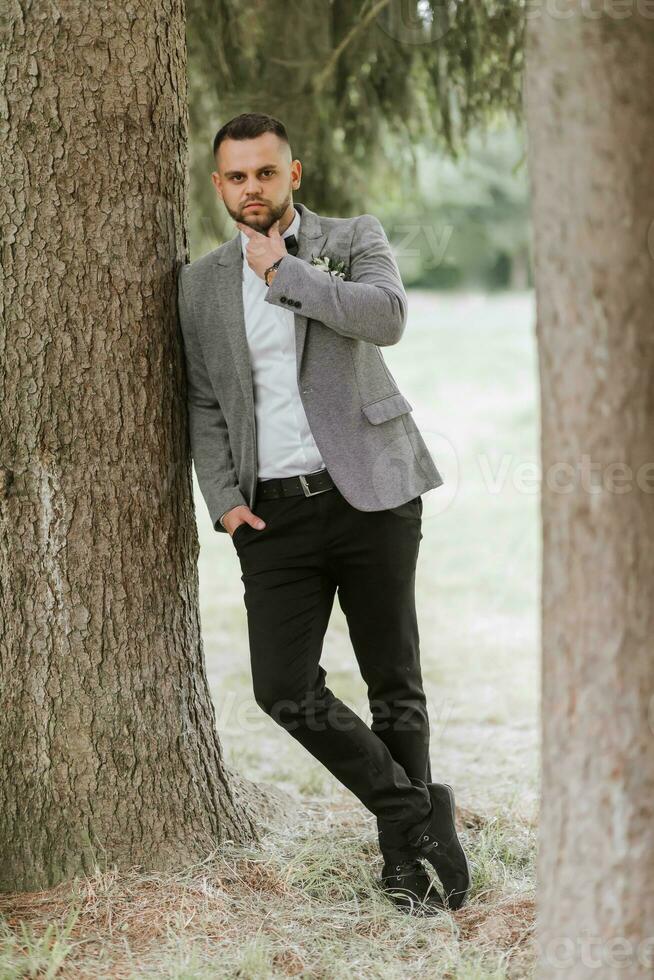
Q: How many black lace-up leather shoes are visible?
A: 2